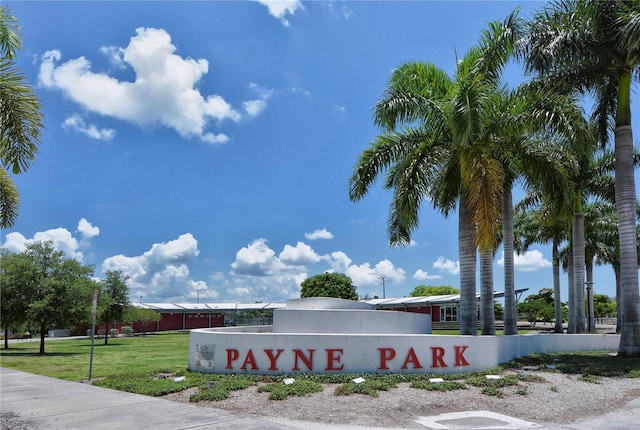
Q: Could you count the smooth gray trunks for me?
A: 9